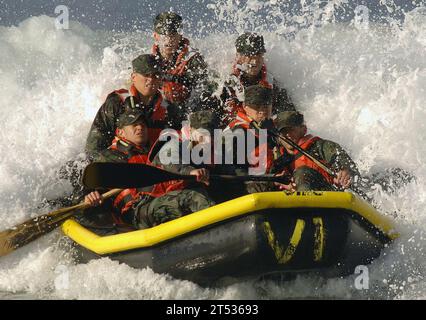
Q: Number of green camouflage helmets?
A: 7